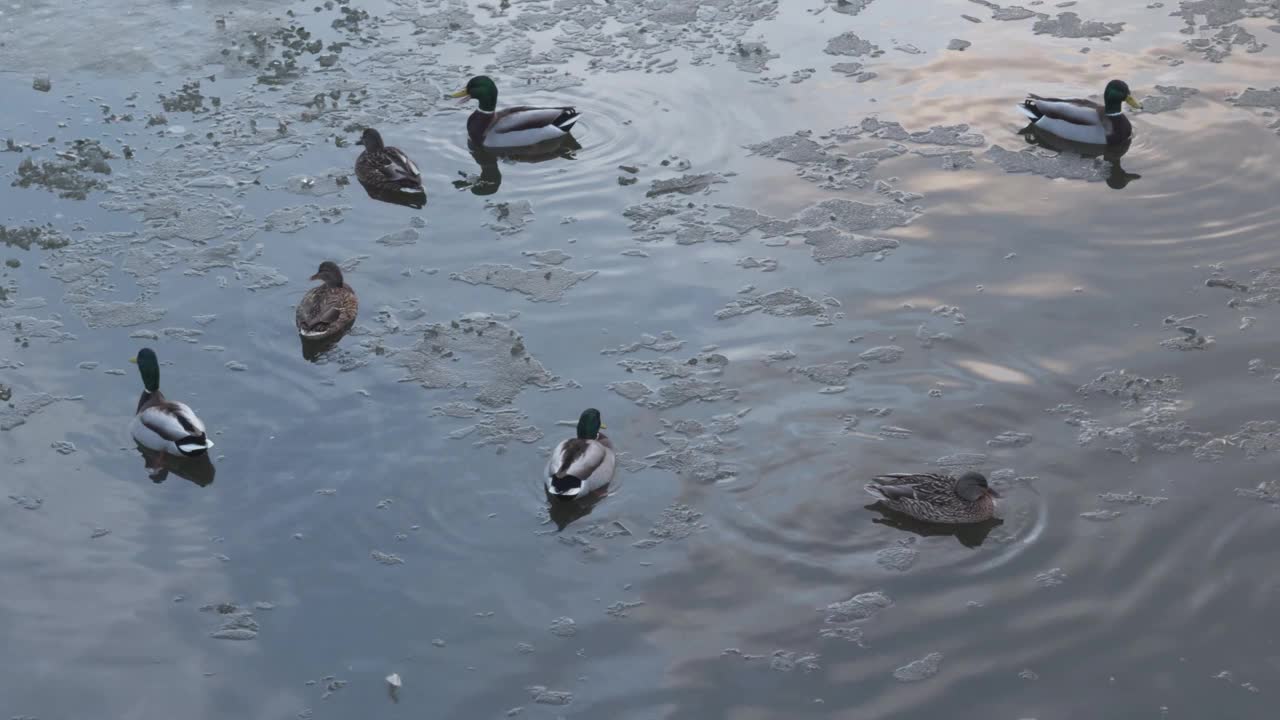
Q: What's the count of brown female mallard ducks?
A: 3